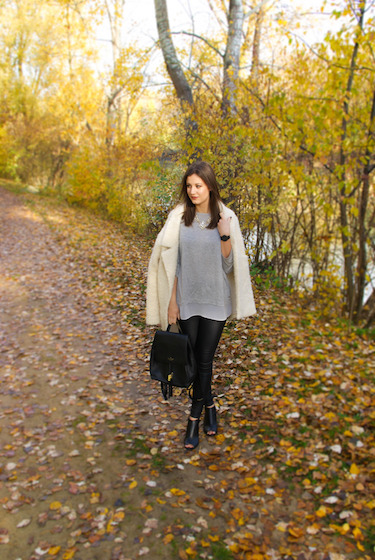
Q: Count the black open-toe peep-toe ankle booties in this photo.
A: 2